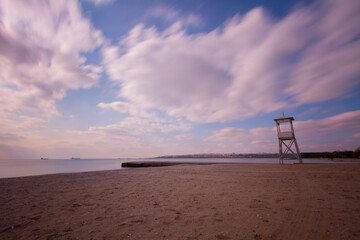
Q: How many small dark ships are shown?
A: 2